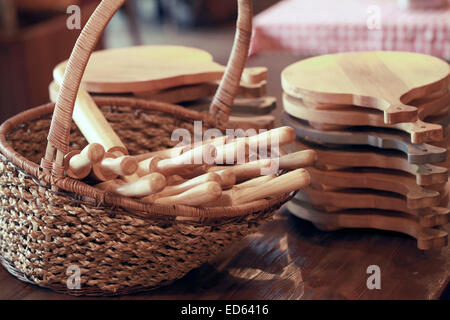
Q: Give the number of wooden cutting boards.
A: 11